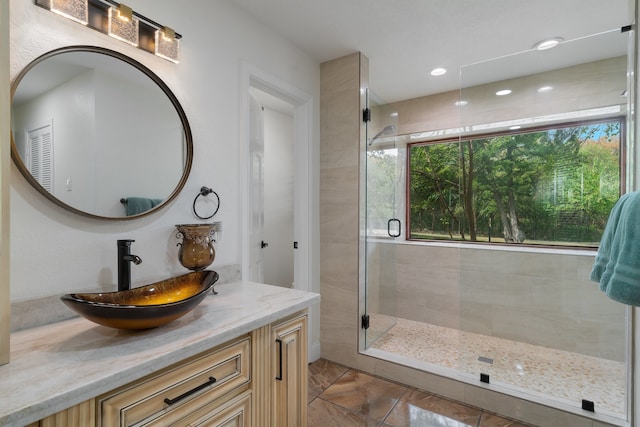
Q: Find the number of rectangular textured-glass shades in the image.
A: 3